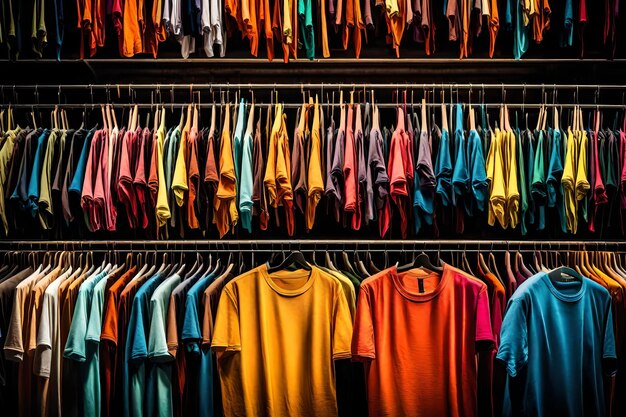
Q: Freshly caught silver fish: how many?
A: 0